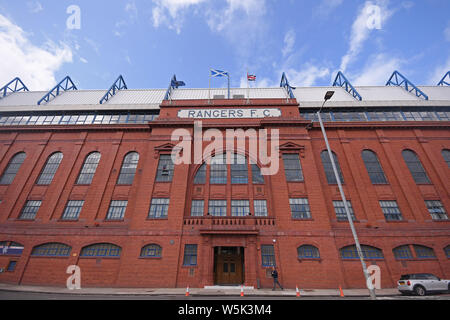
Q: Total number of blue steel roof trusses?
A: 8